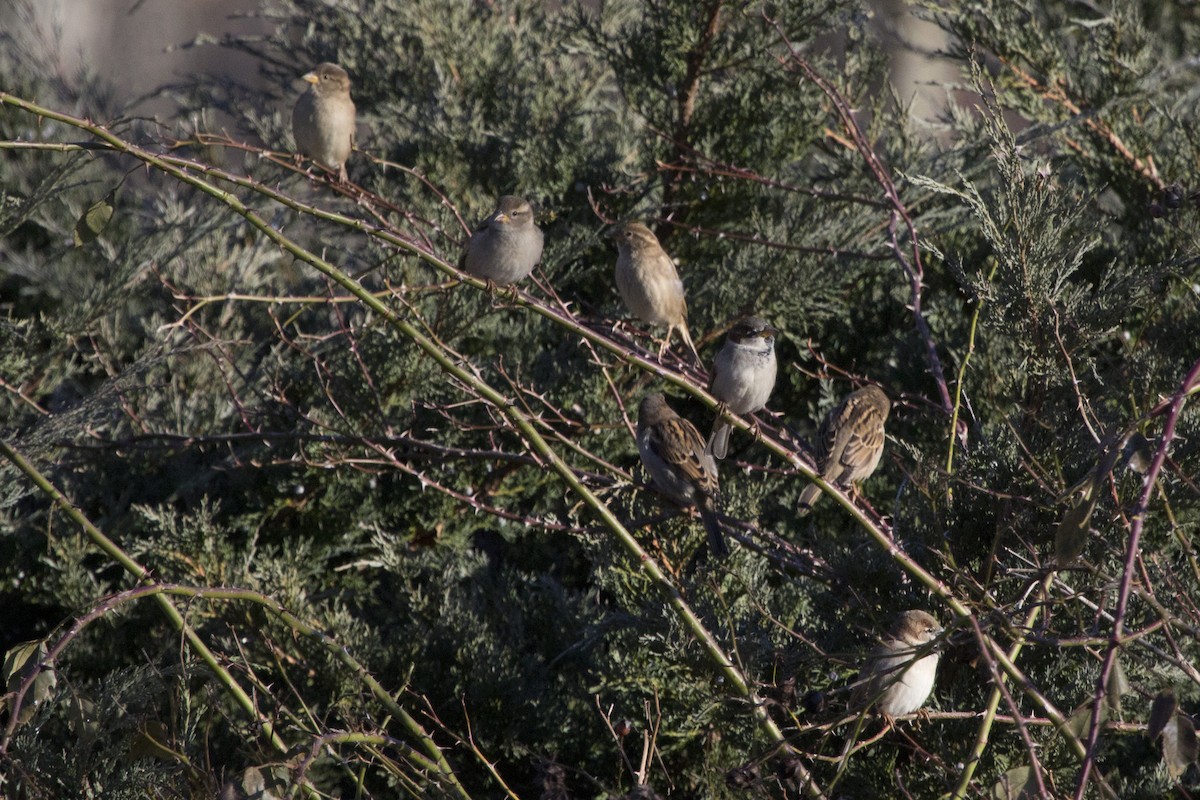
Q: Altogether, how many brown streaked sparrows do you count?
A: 2